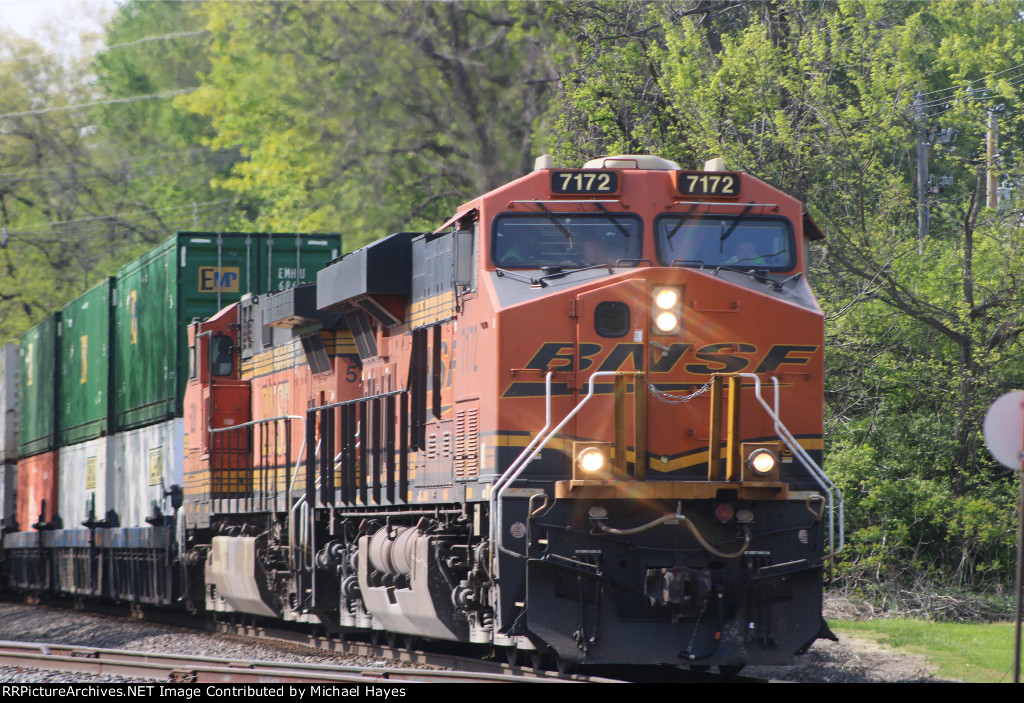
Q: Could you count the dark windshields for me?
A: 2